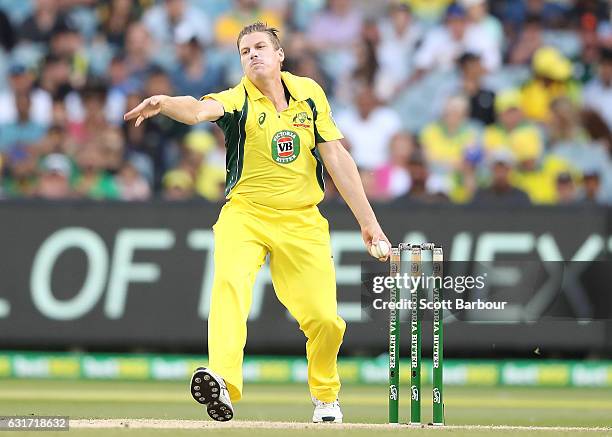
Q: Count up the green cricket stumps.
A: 3